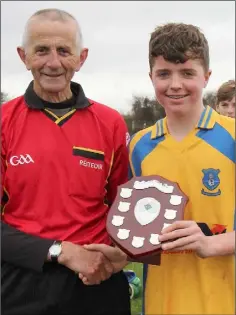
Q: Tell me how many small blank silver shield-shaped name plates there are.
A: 9